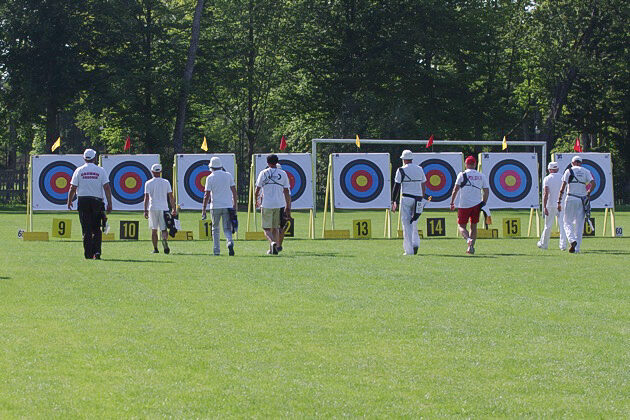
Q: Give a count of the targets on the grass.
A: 8